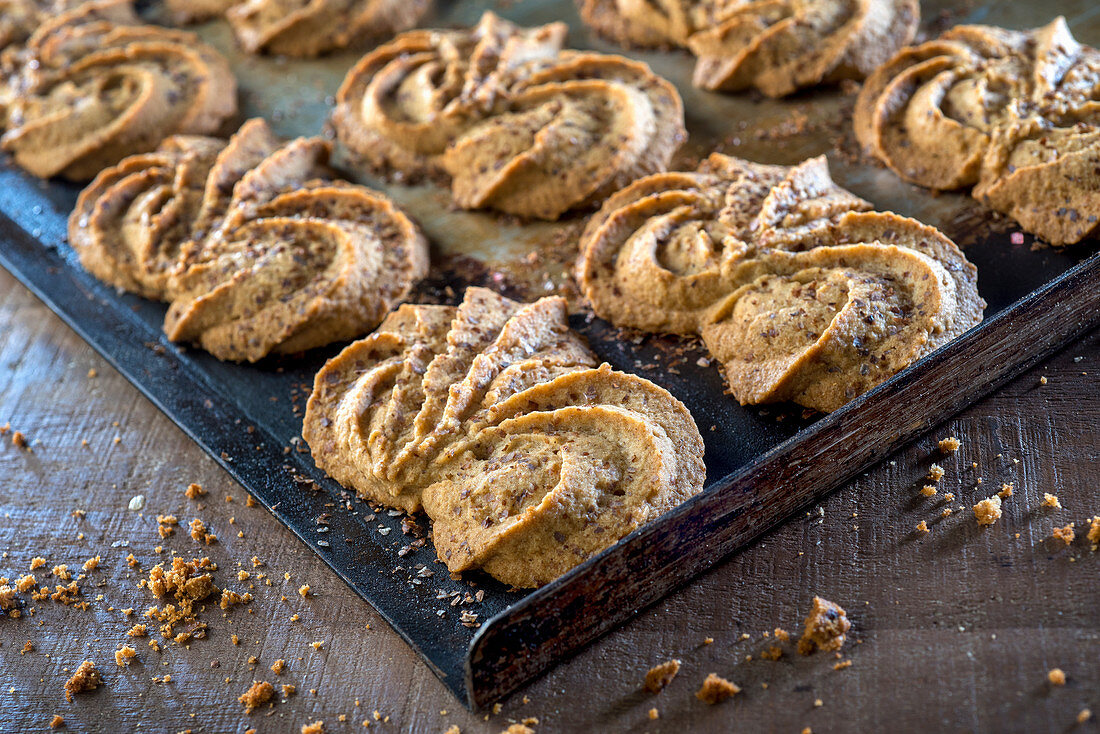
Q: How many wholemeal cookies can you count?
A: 8